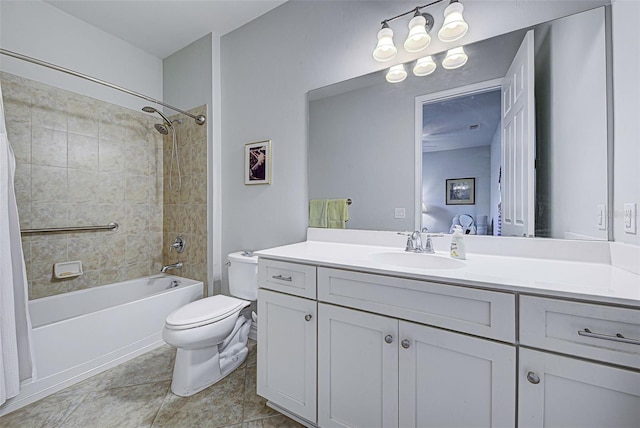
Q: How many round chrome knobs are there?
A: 4